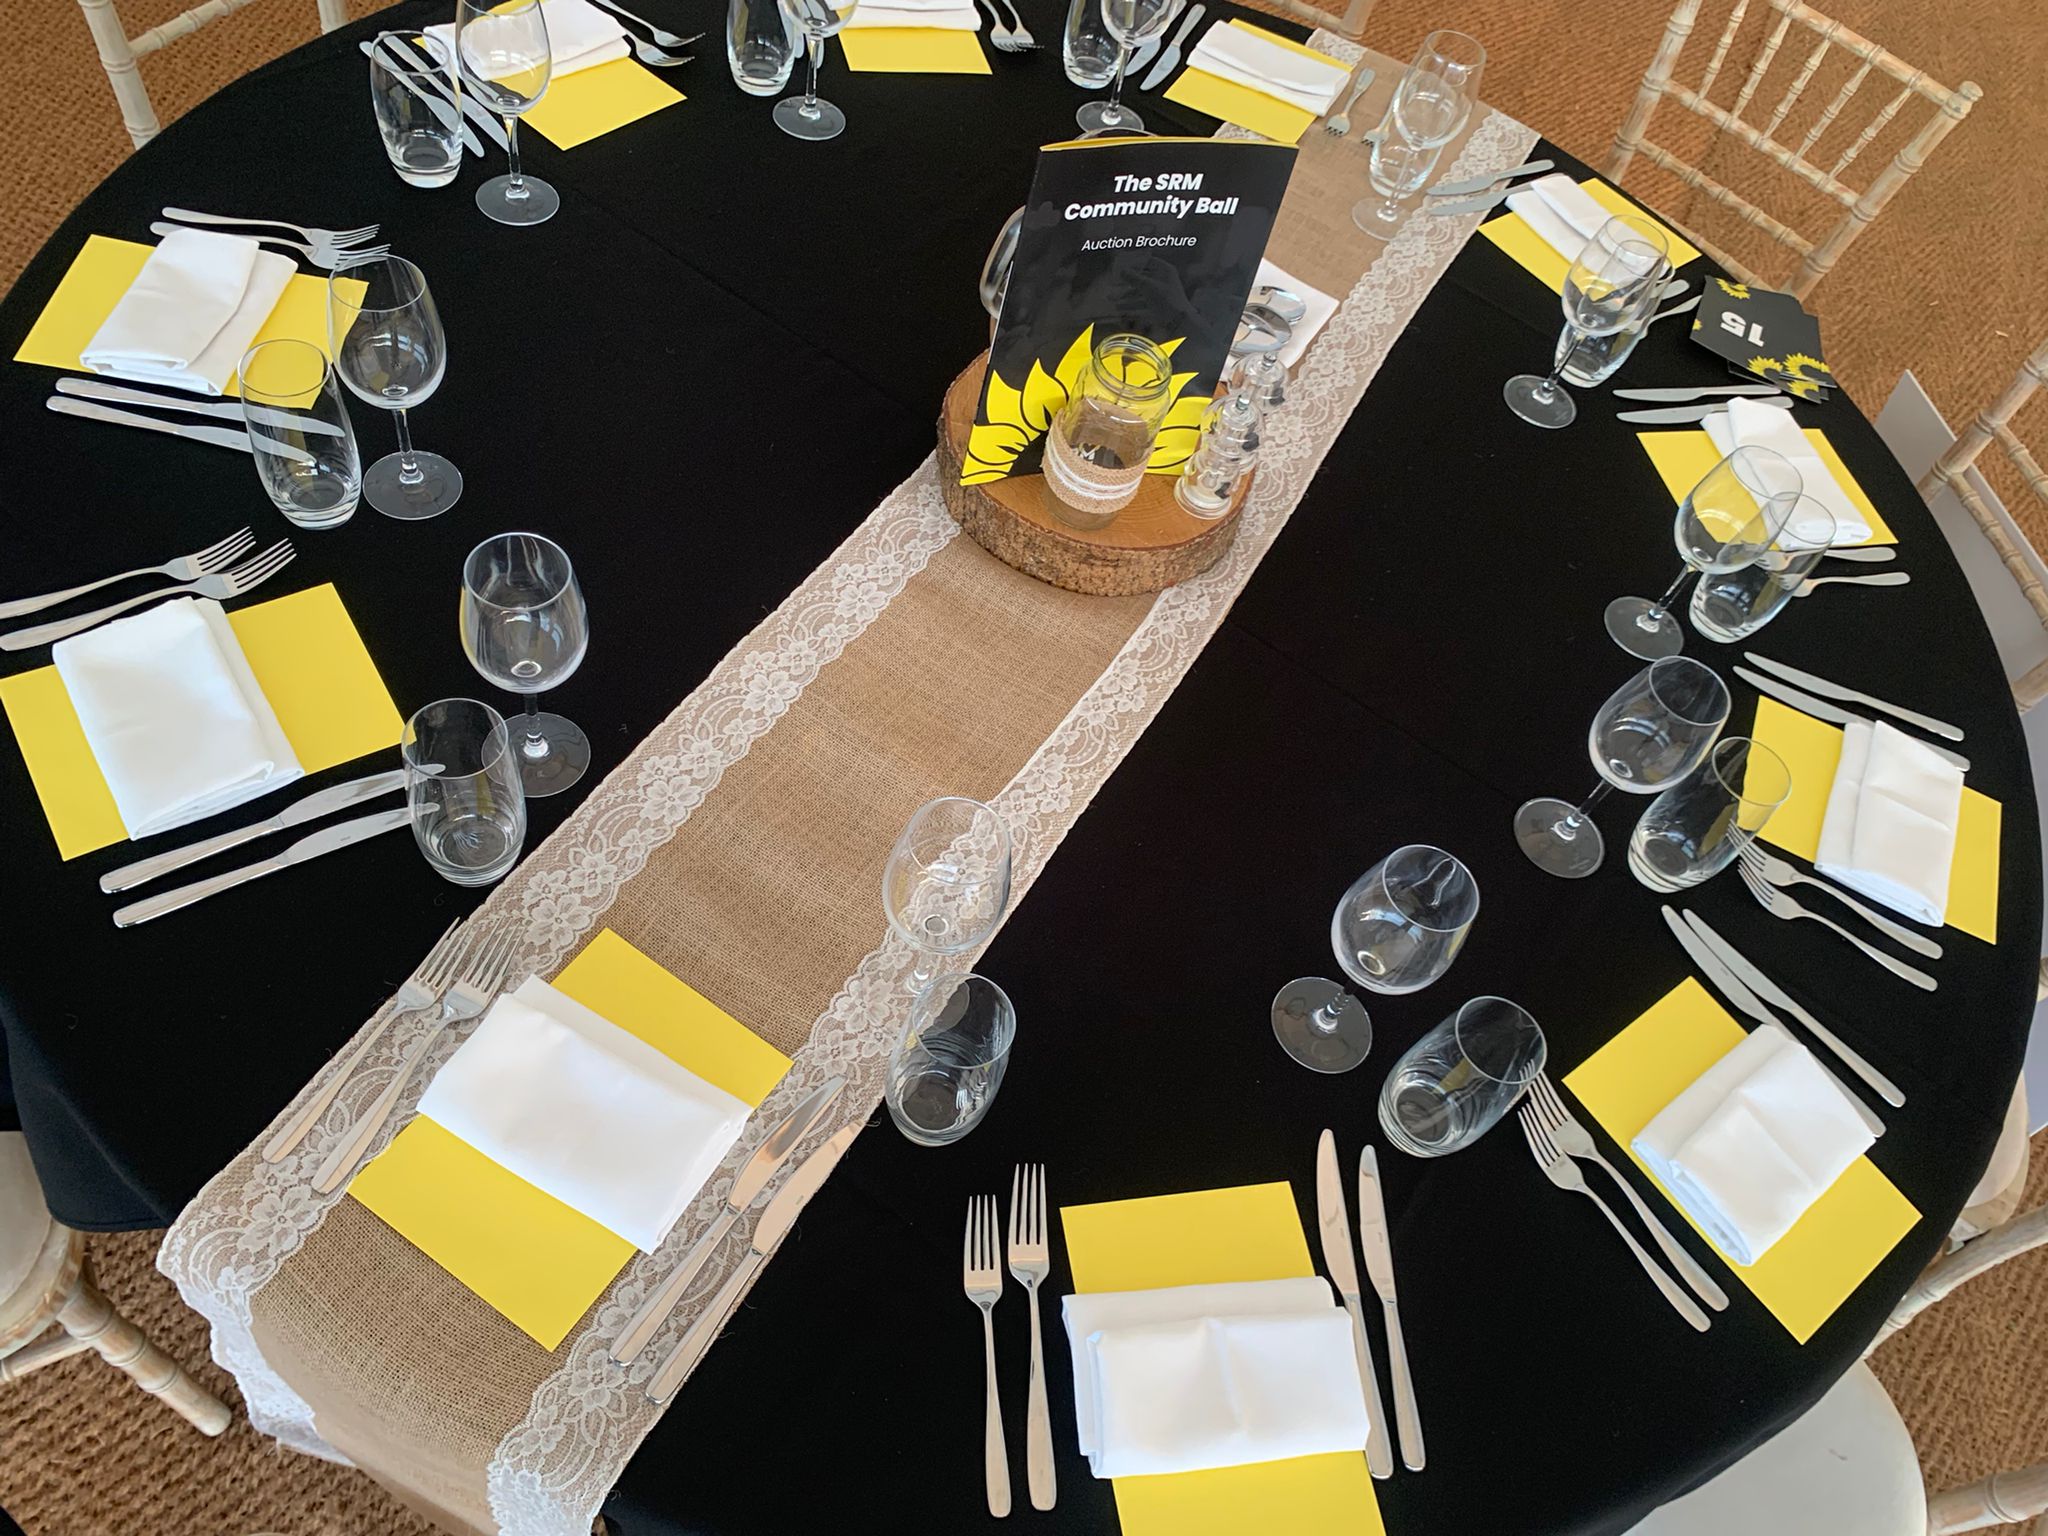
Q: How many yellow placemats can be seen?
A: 11